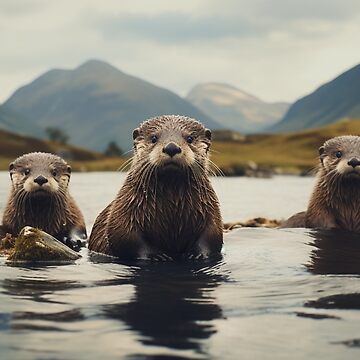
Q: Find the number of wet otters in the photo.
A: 3